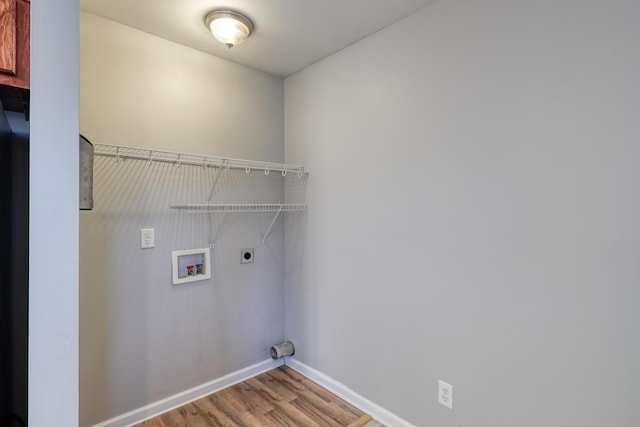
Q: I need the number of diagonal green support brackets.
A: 0